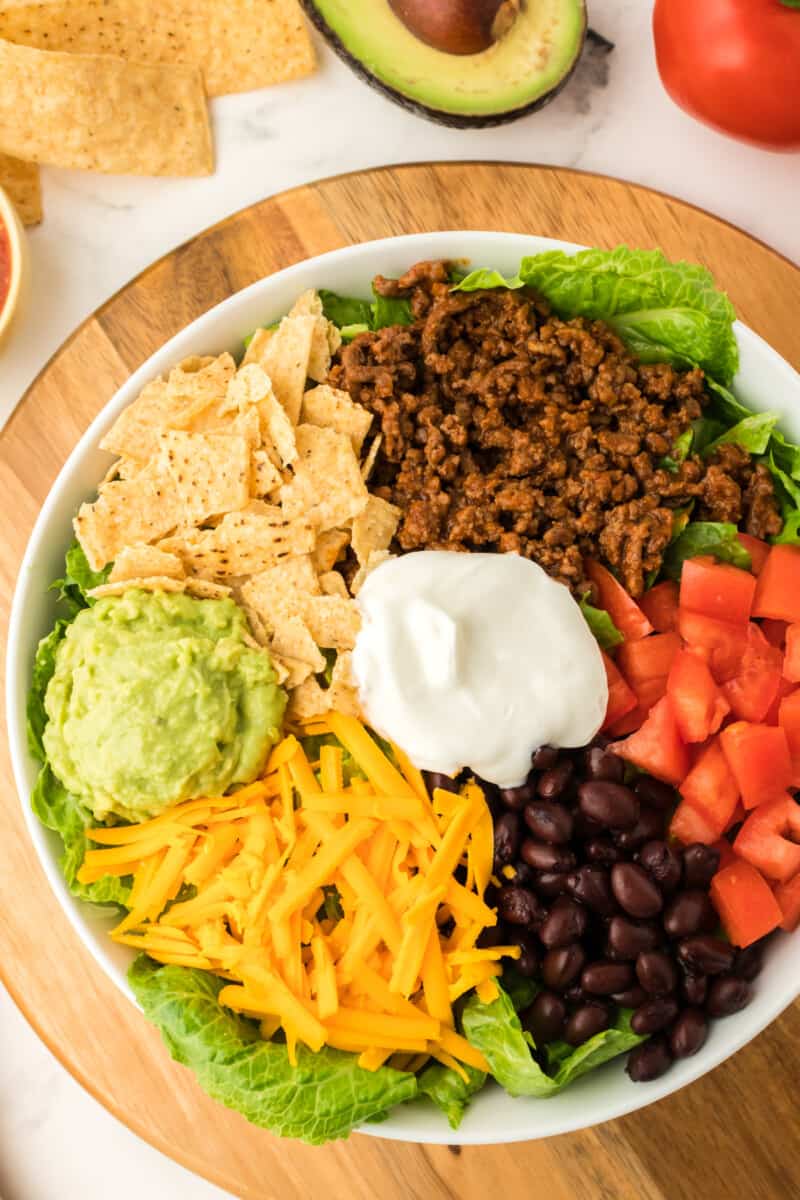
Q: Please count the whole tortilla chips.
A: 3